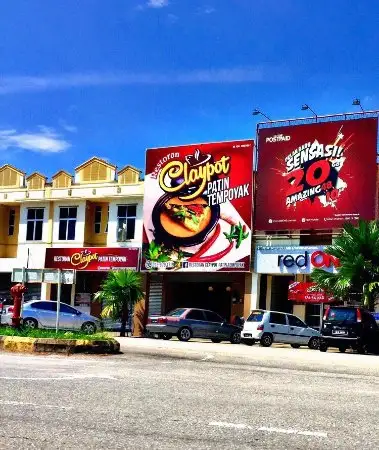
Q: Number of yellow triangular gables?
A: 5